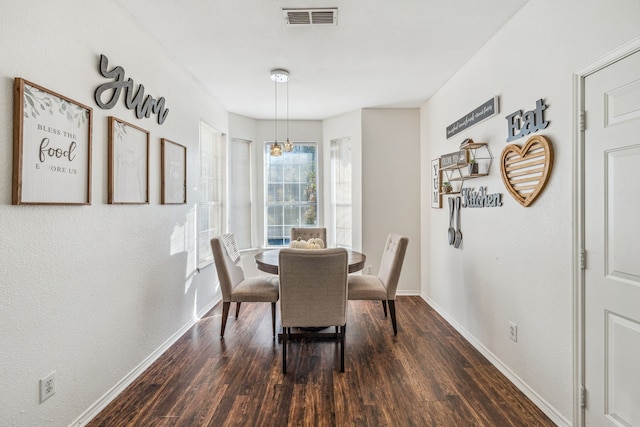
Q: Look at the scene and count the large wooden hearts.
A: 1